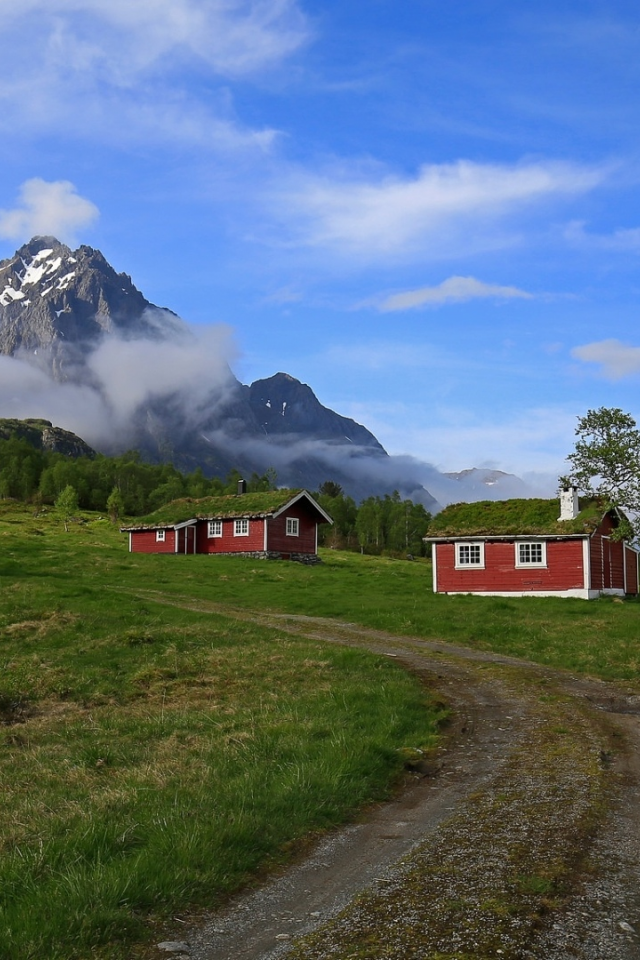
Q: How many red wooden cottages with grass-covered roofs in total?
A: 2